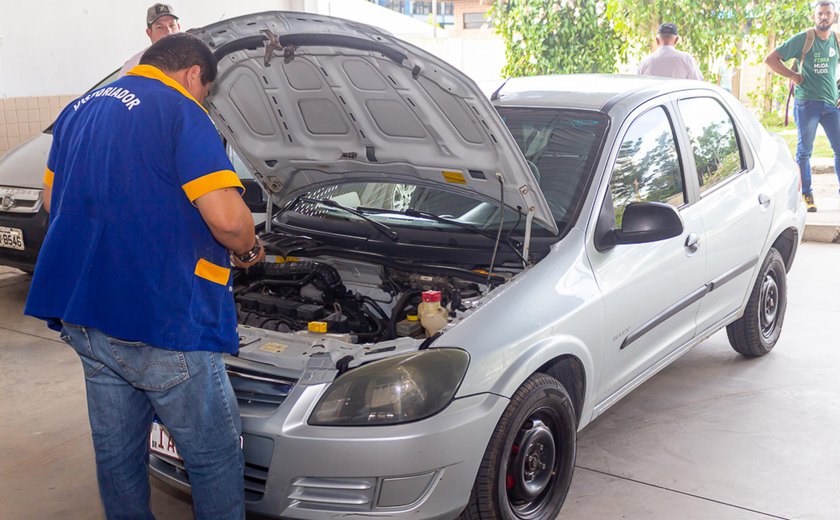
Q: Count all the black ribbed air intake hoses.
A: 1